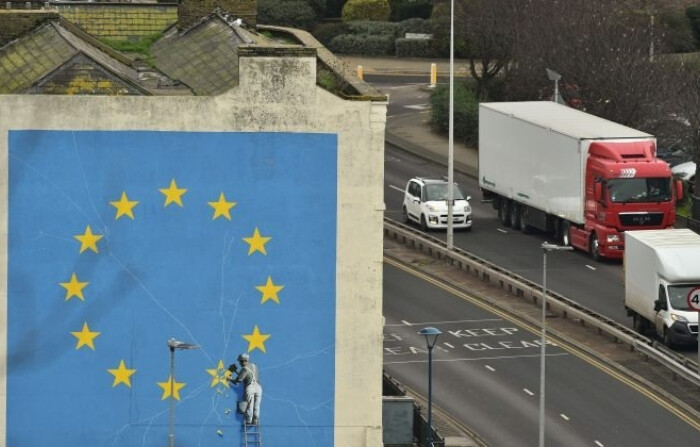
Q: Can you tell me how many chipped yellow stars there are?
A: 1